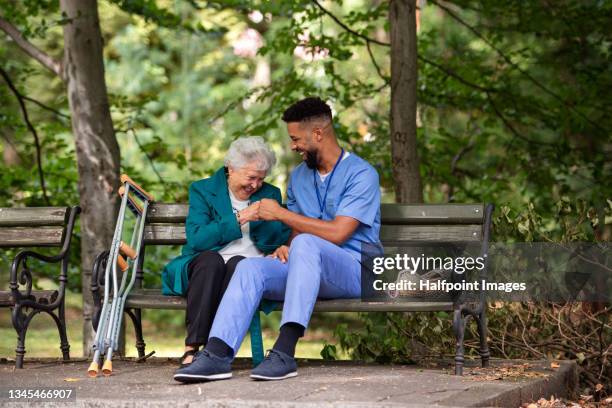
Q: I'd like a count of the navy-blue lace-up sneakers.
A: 2